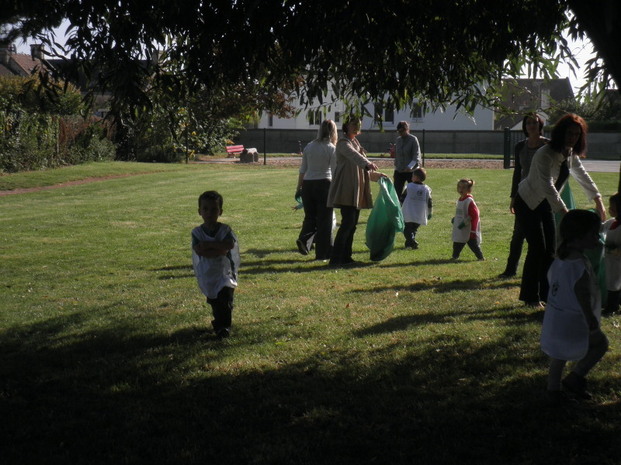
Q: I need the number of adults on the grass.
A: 5